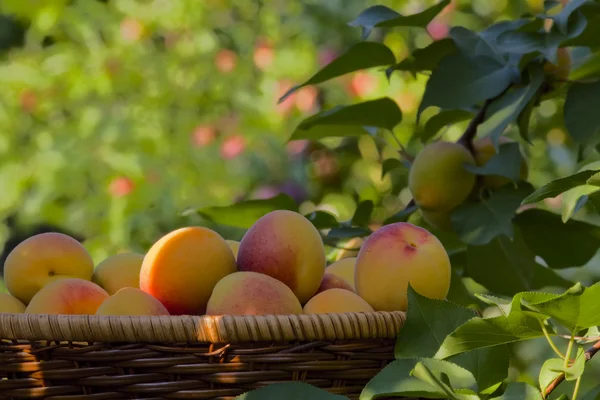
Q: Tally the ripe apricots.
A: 13